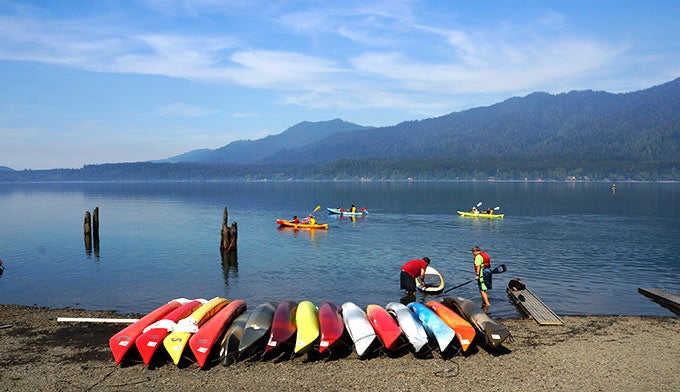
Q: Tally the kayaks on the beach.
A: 15